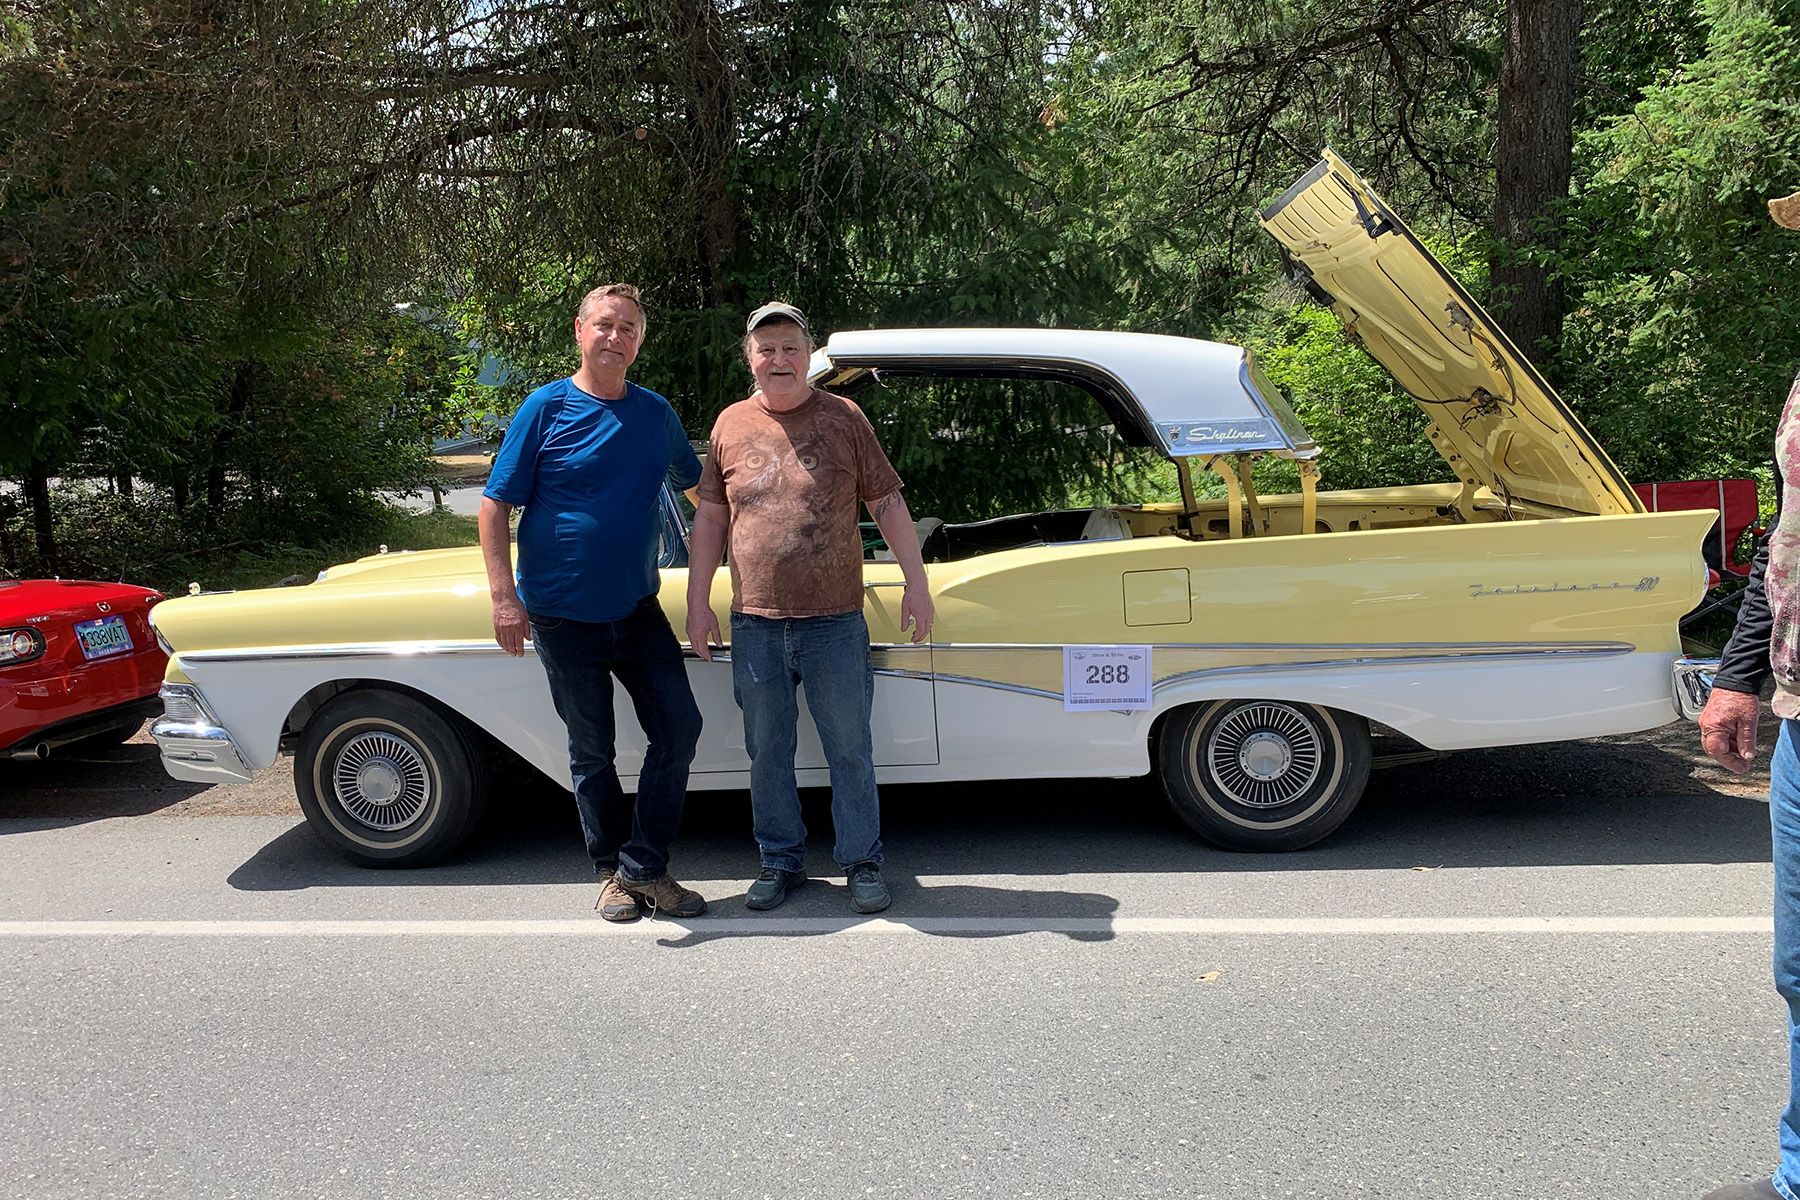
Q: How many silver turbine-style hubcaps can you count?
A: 2